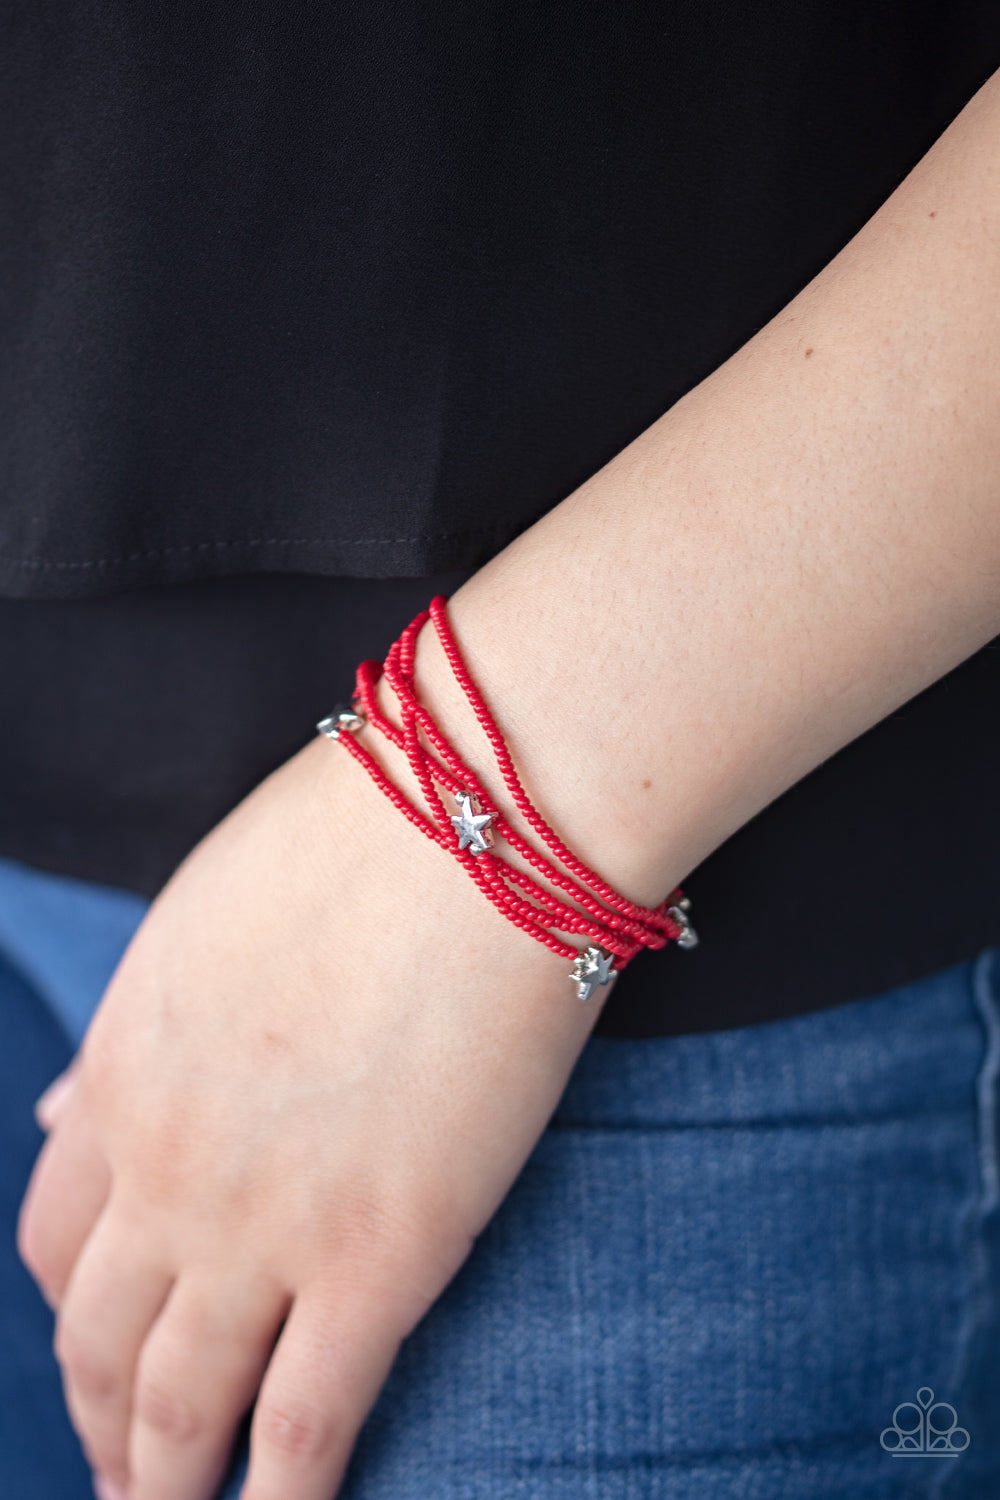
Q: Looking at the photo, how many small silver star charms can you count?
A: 4